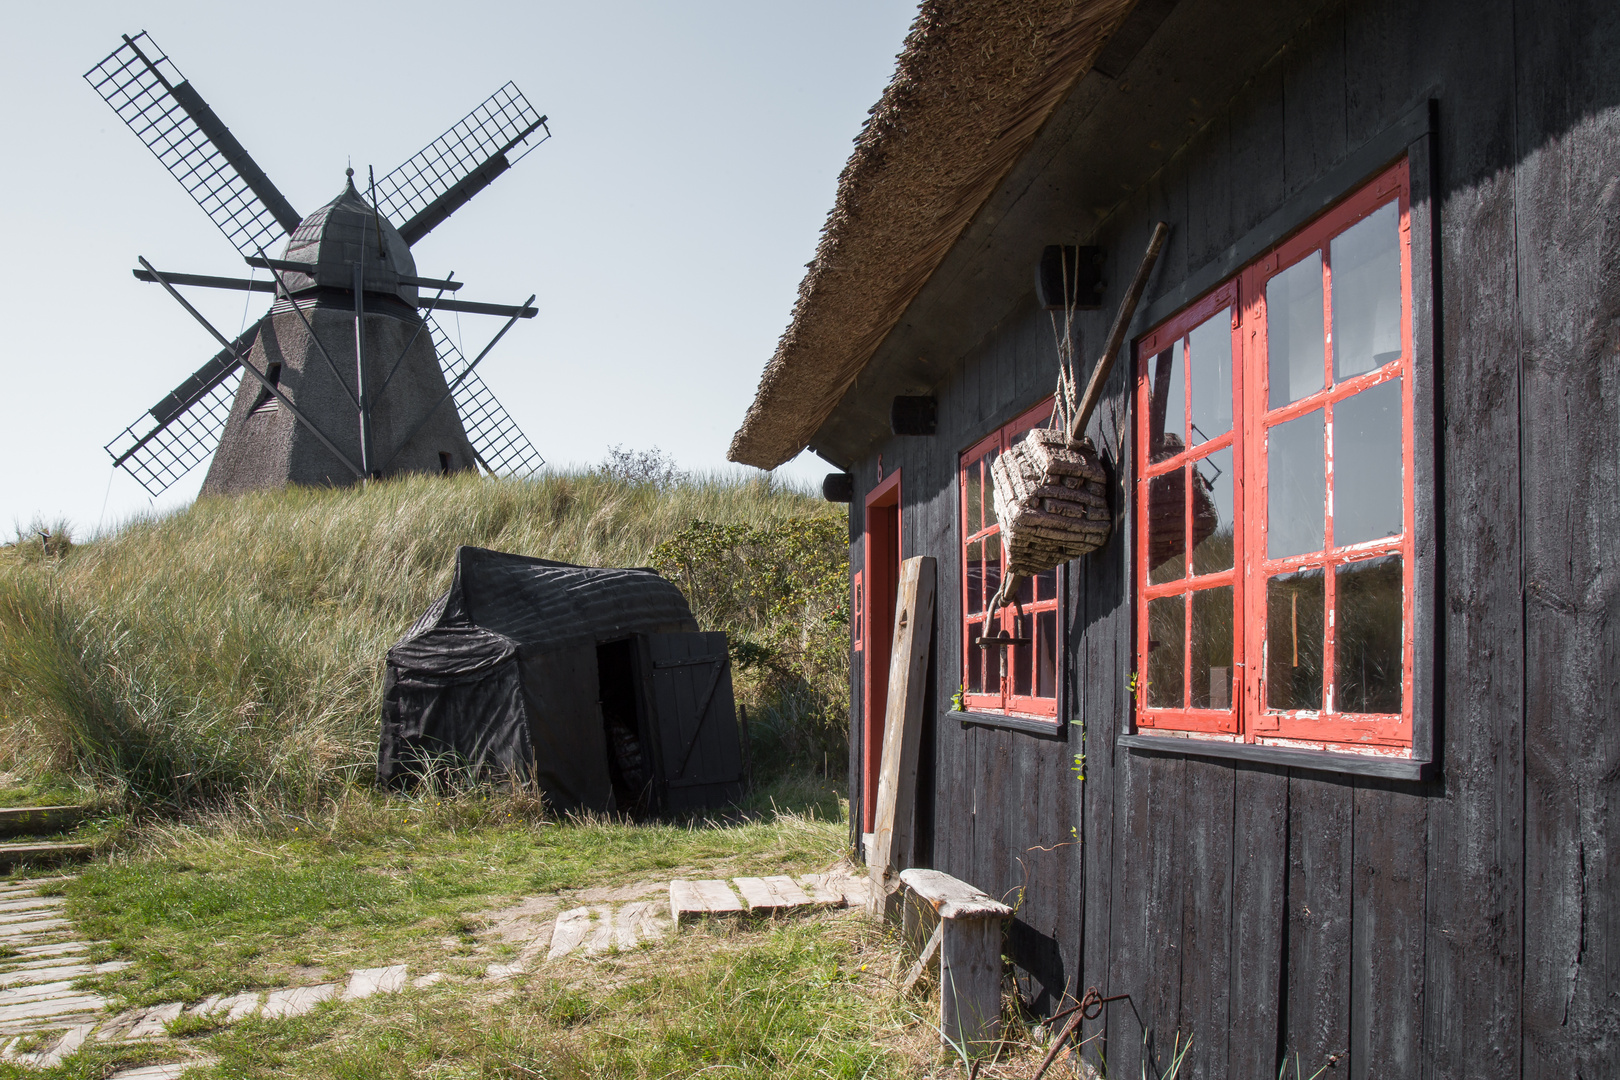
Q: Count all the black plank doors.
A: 1